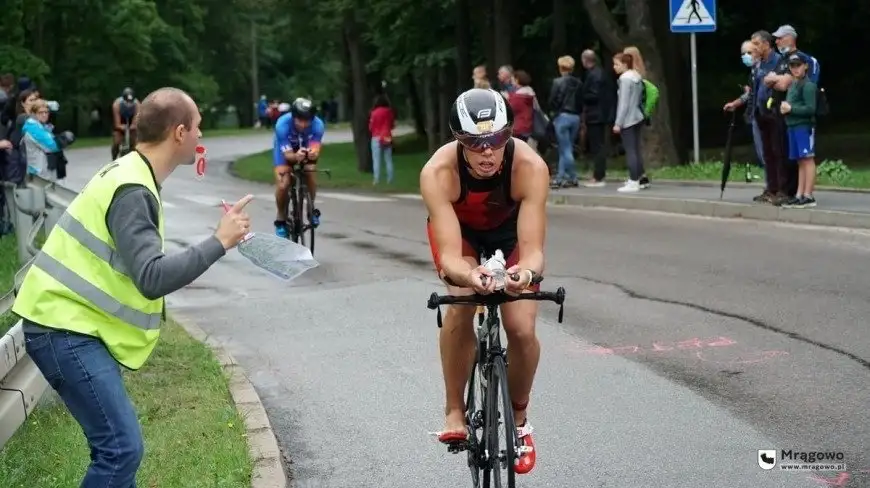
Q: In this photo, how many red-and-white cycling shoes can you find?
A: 2